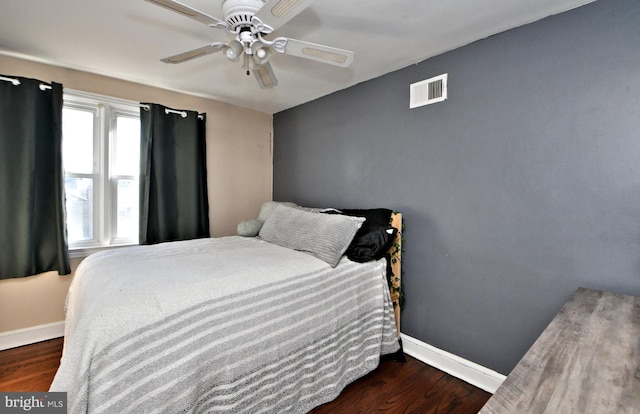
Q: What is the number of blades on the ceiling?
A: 5